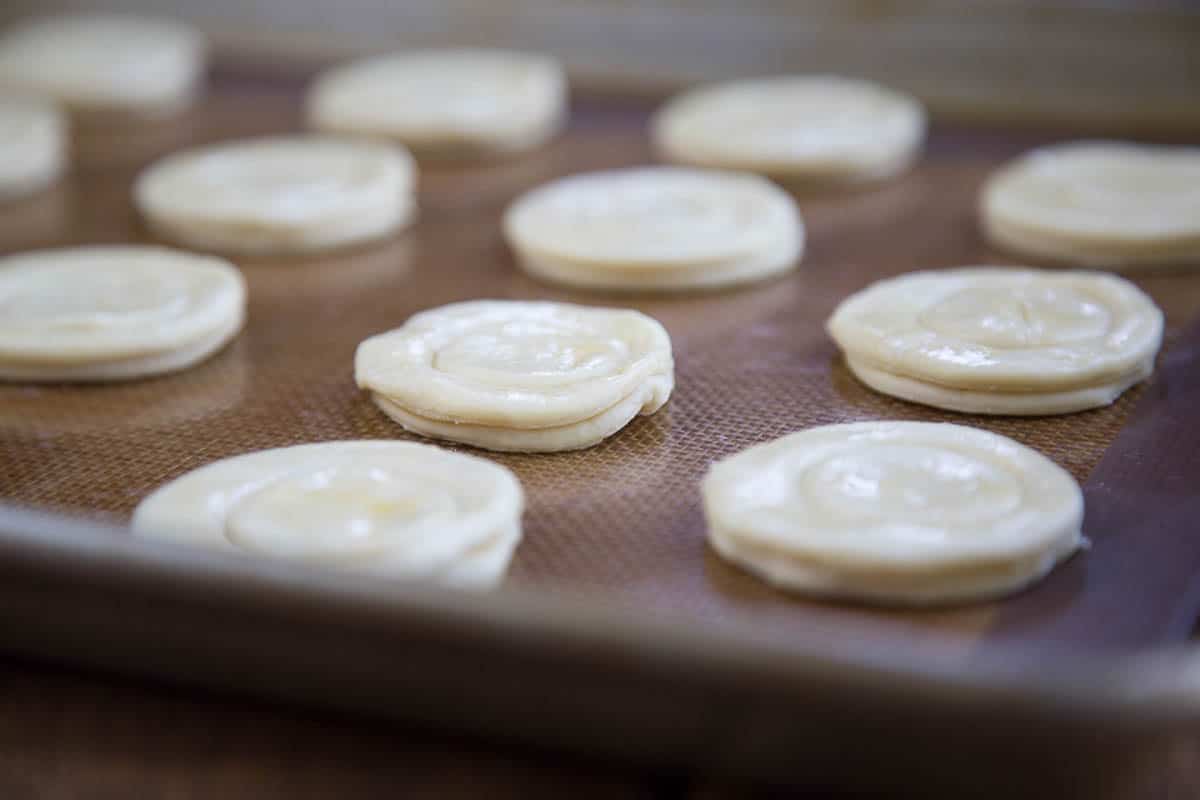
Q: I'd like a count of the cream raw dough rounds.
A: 12